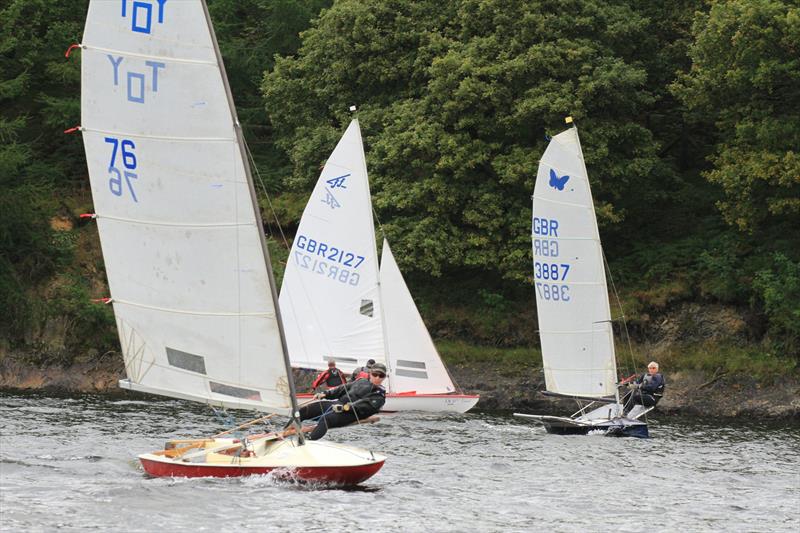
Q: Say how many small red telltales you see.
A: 4